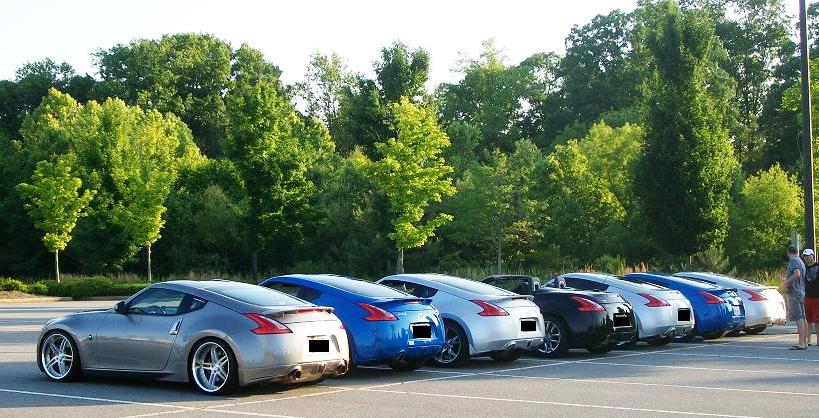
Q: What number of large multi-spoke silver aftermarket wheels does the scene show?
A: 2